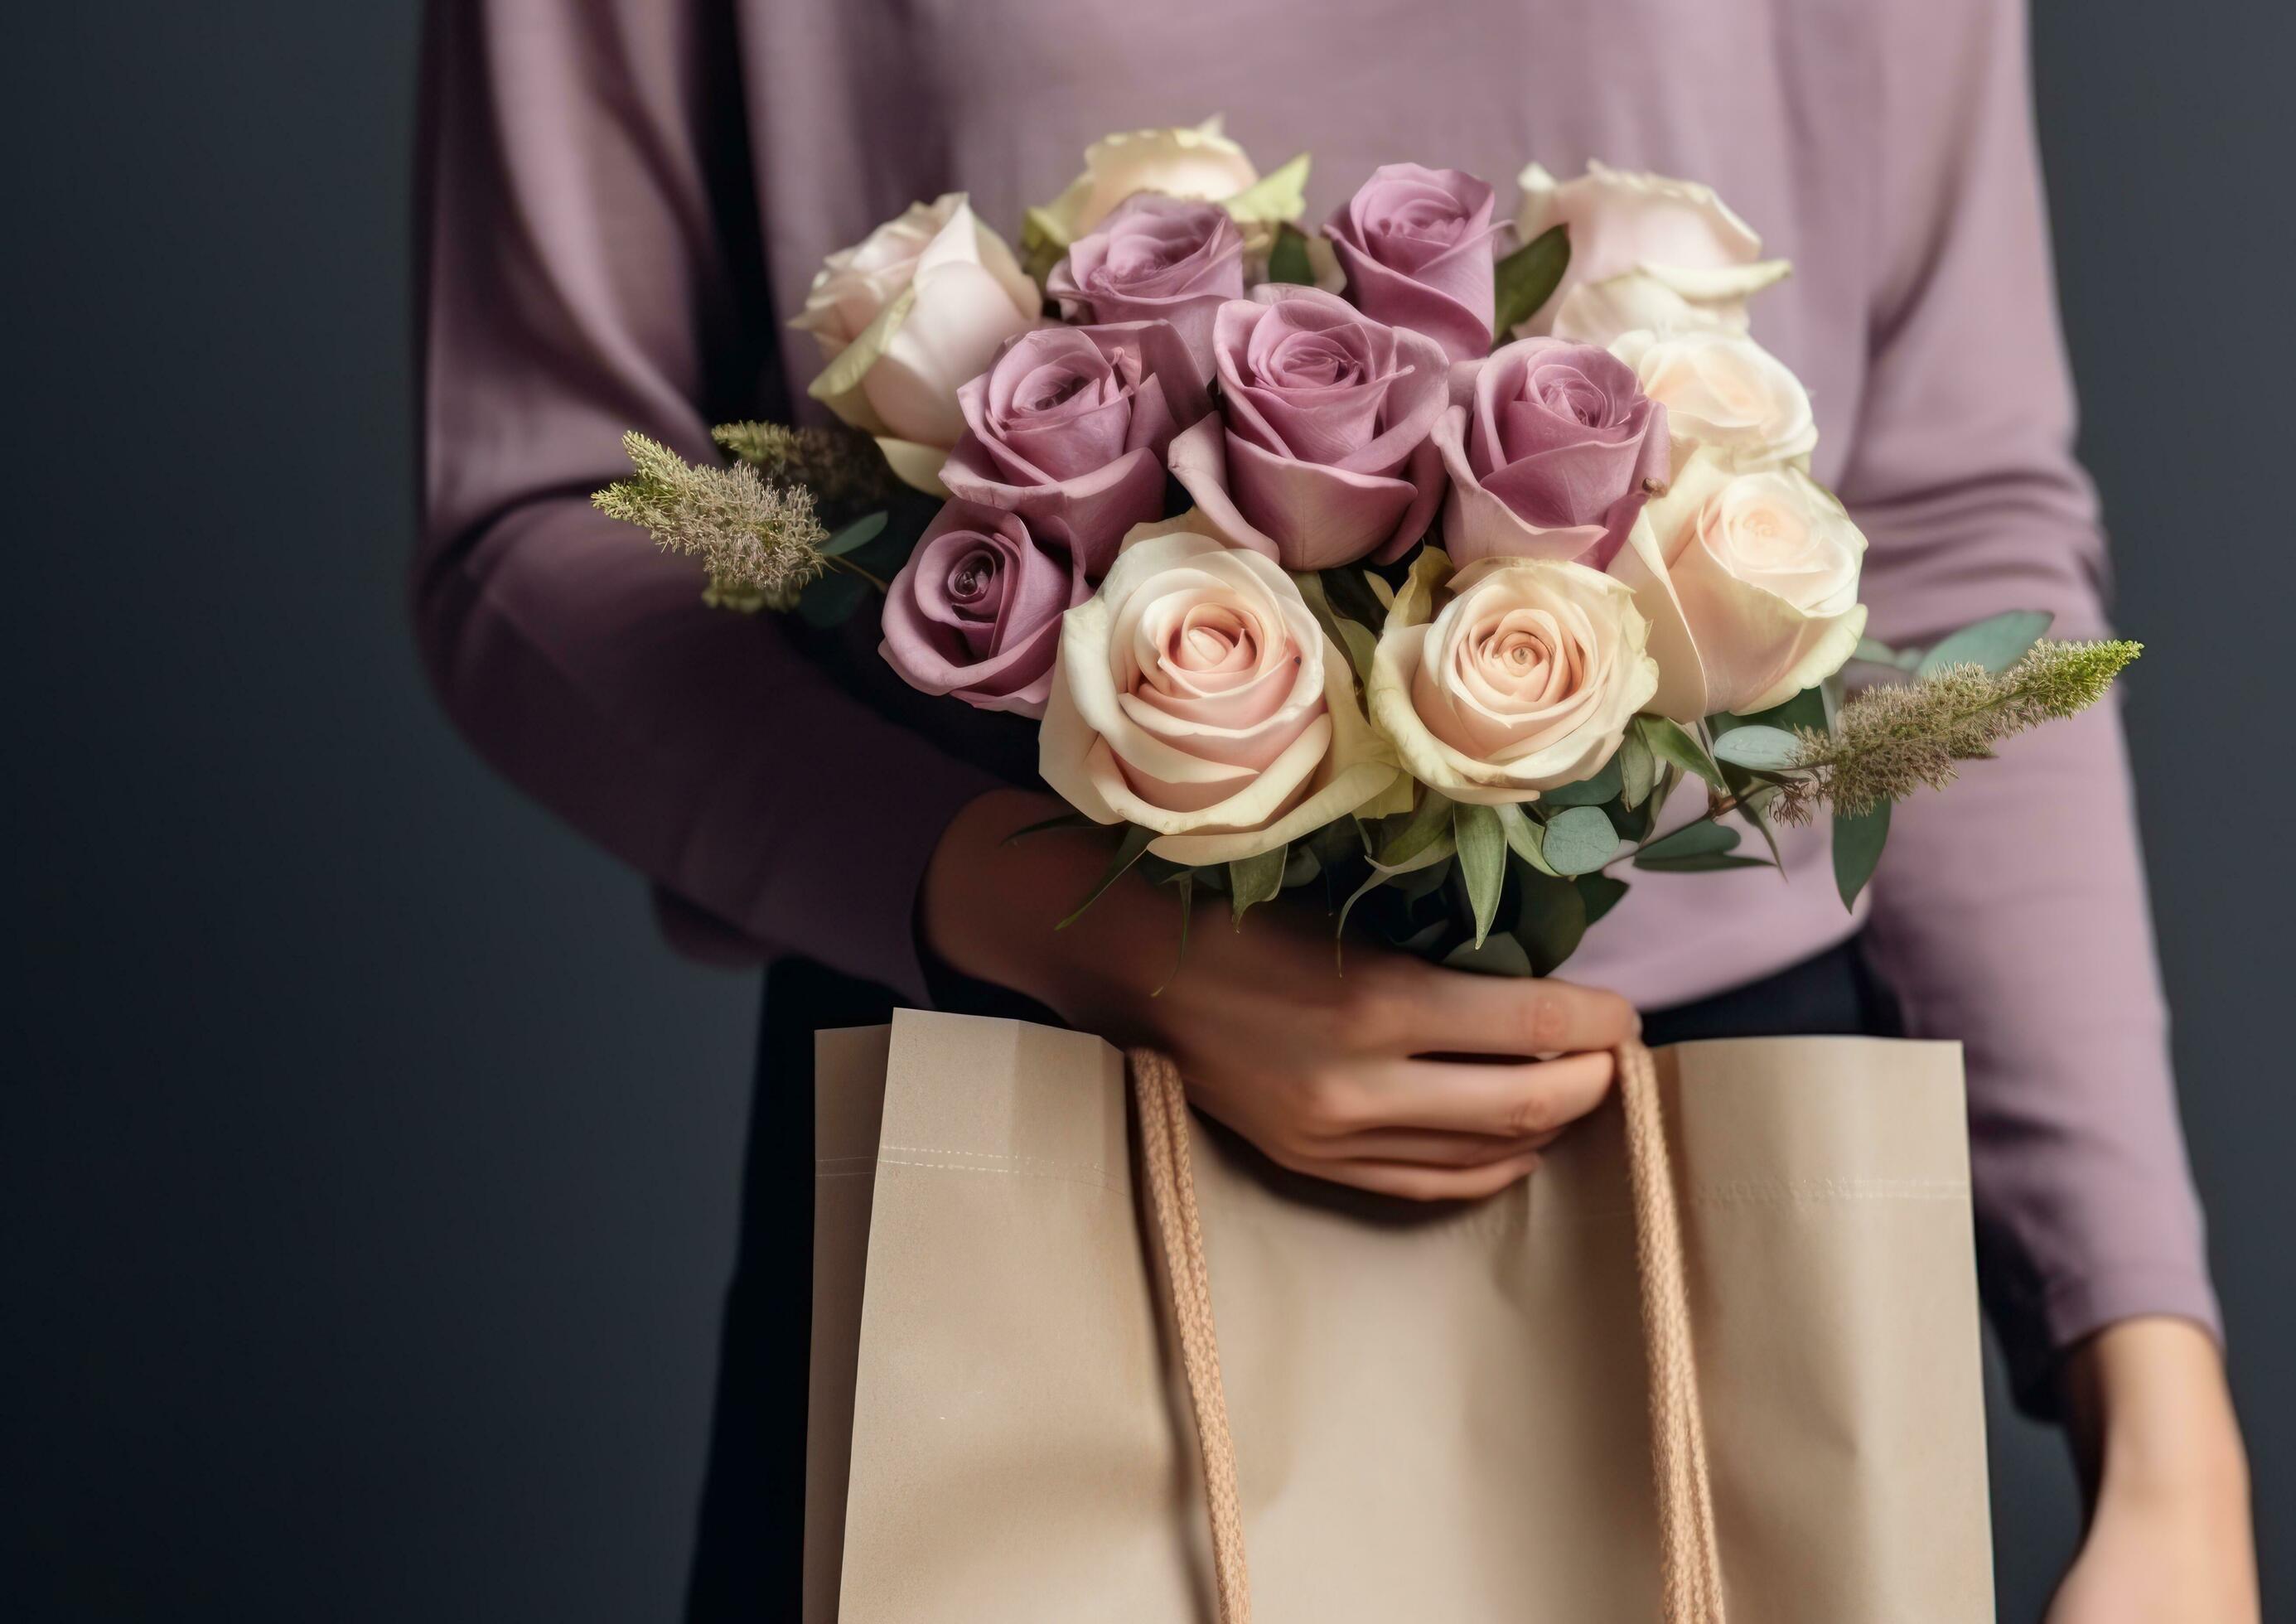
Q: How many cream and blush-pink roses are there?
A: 7